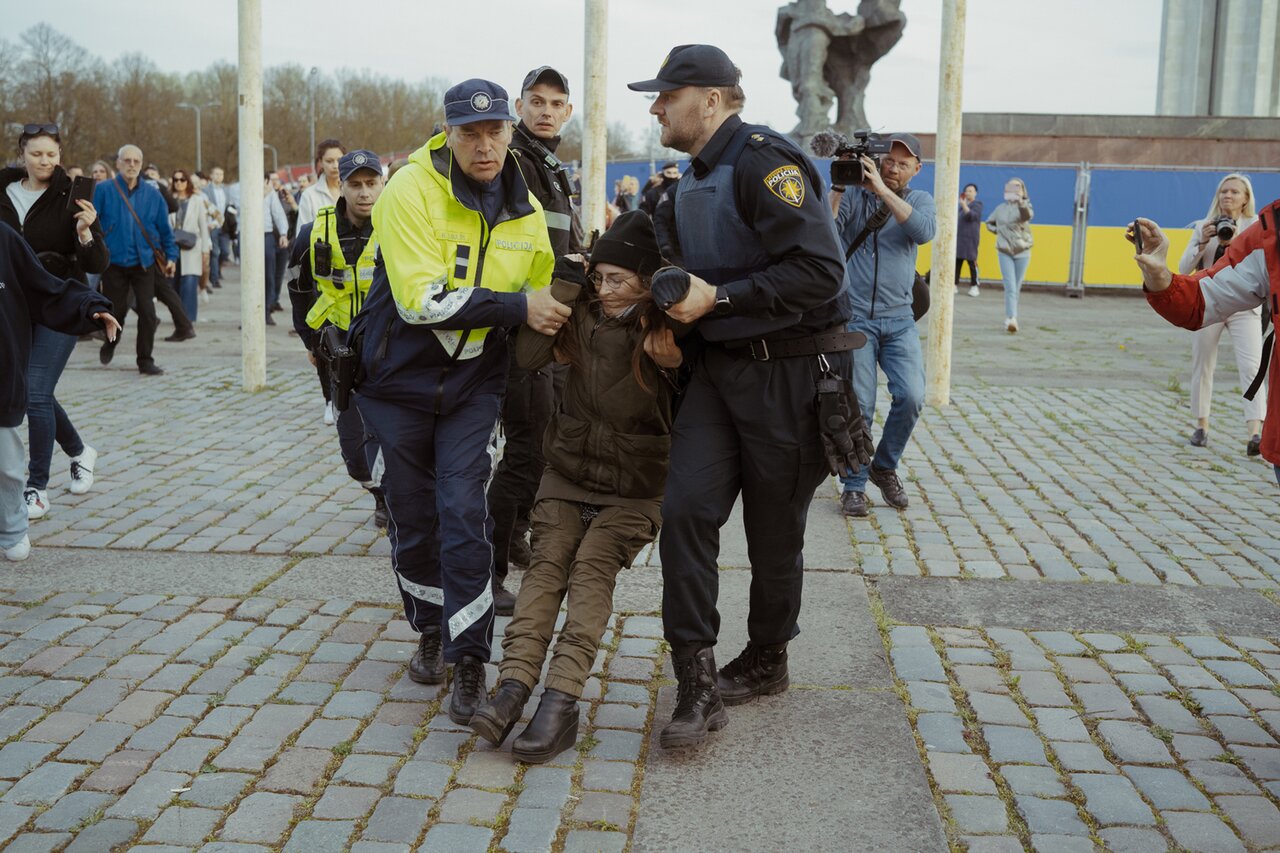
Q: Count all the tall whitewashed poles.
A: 3